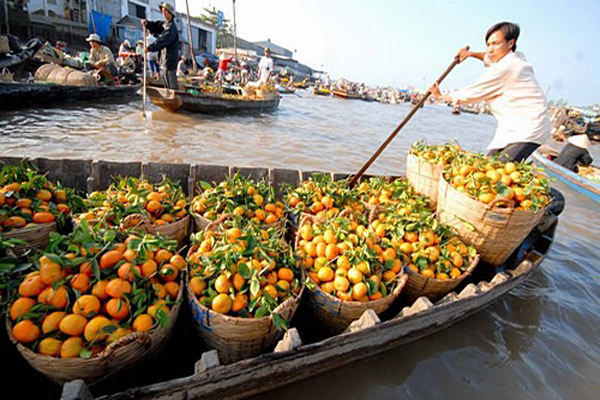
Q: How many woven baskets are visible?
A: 11